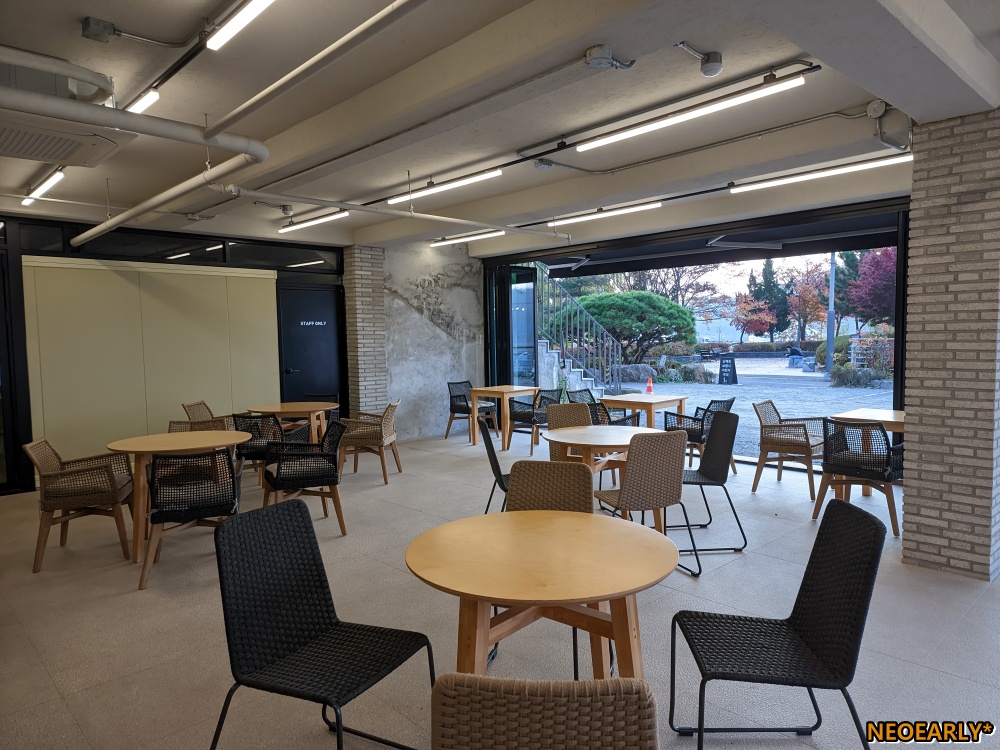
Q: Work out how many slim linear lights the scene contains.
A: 9